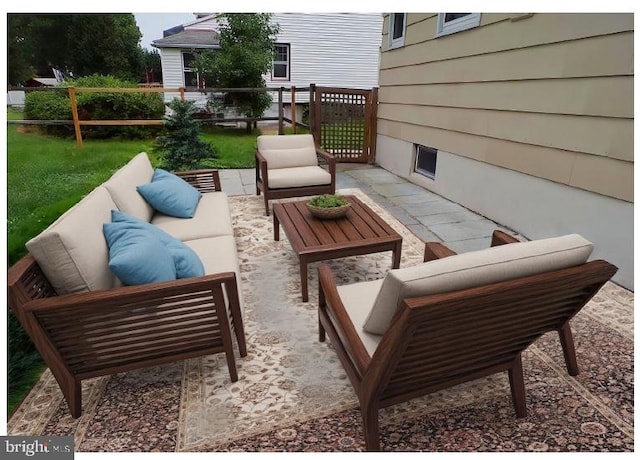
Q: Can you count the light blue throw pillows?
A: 3